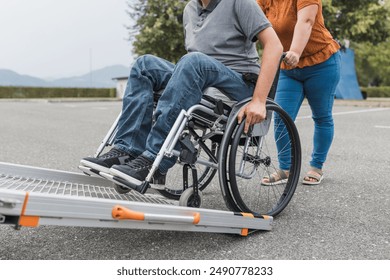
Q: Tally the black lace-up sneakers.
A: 2